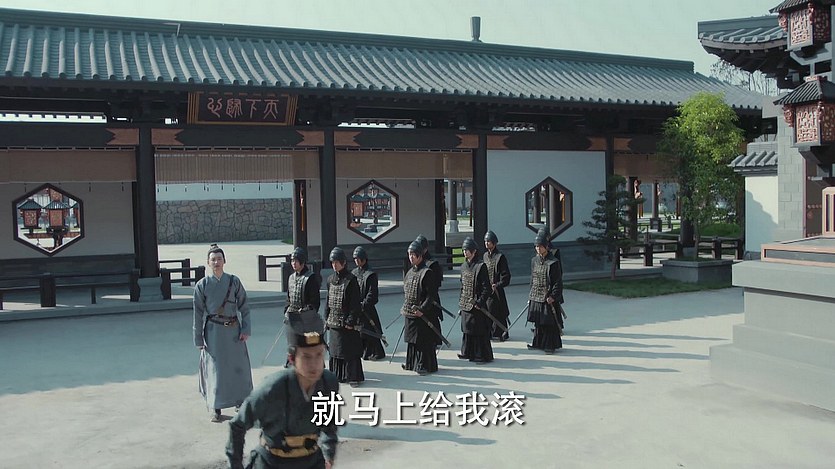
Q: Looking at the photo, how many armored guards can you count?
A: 9